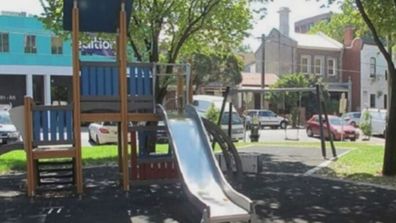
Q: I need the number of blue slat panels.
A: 3